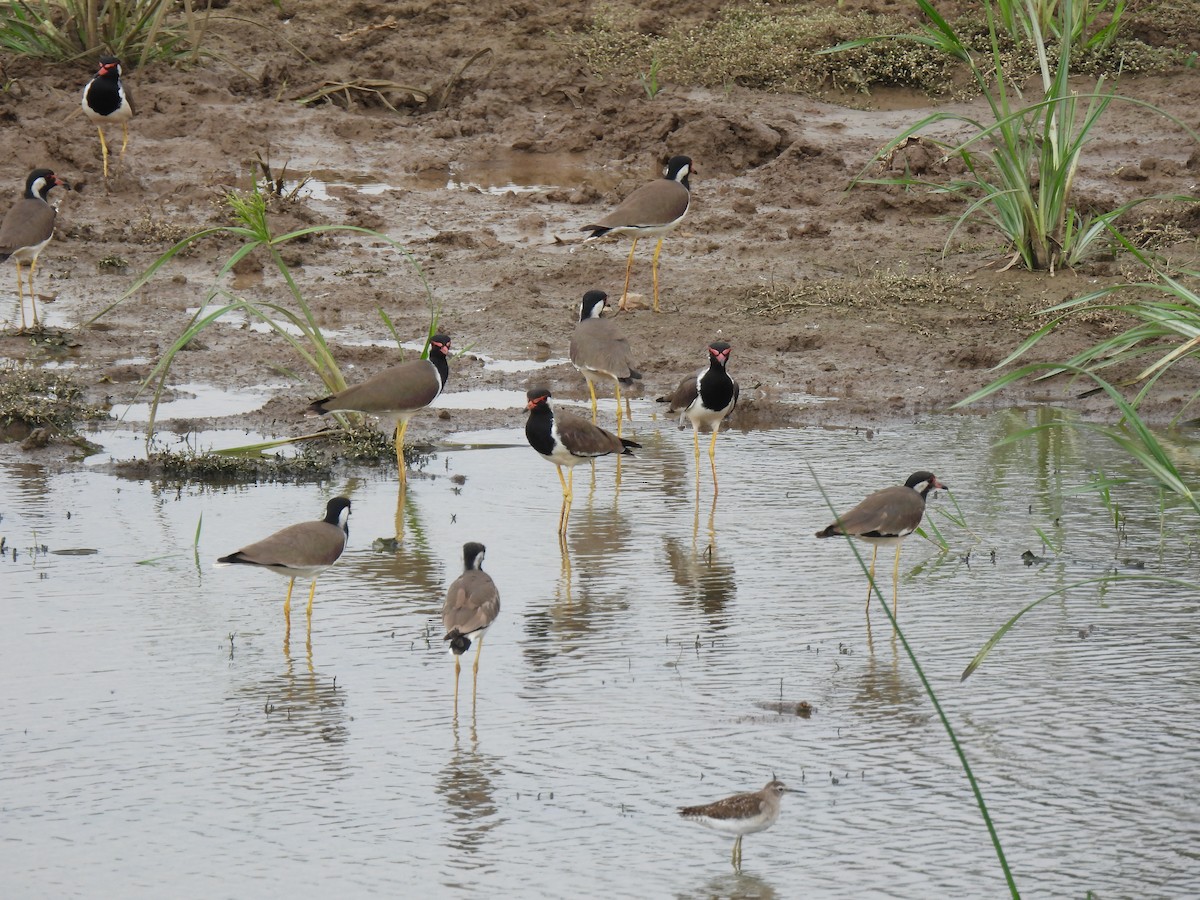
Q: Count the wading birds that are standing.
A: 11